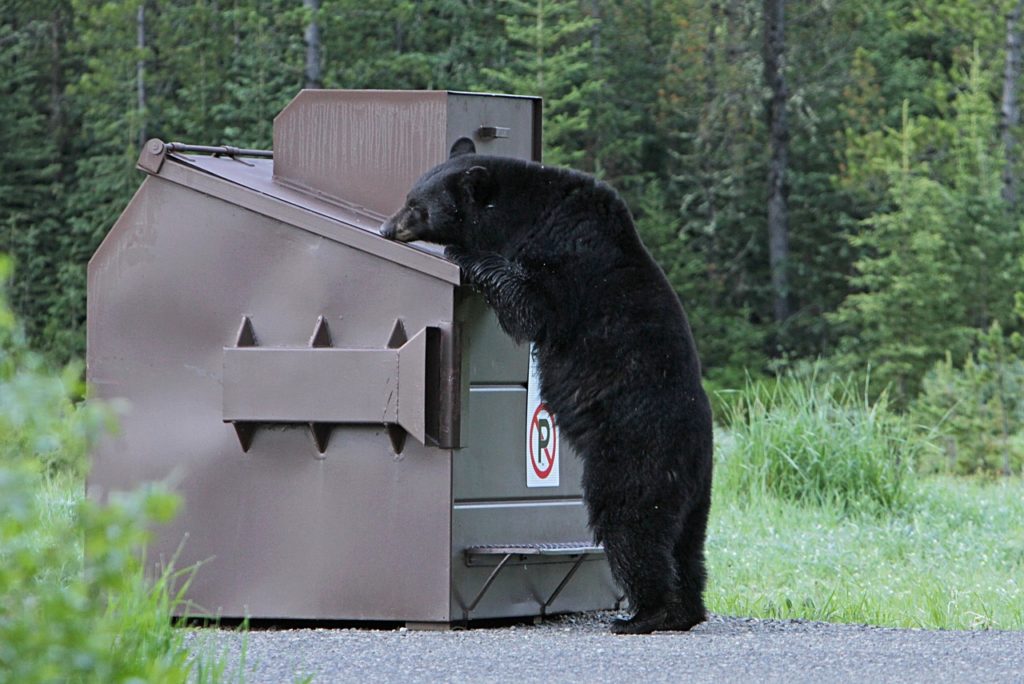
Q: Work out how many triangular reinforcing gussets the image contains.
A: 6